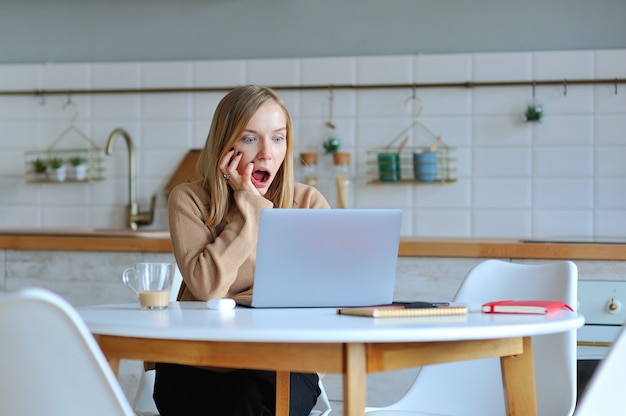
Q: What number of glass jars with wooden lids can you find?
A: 2